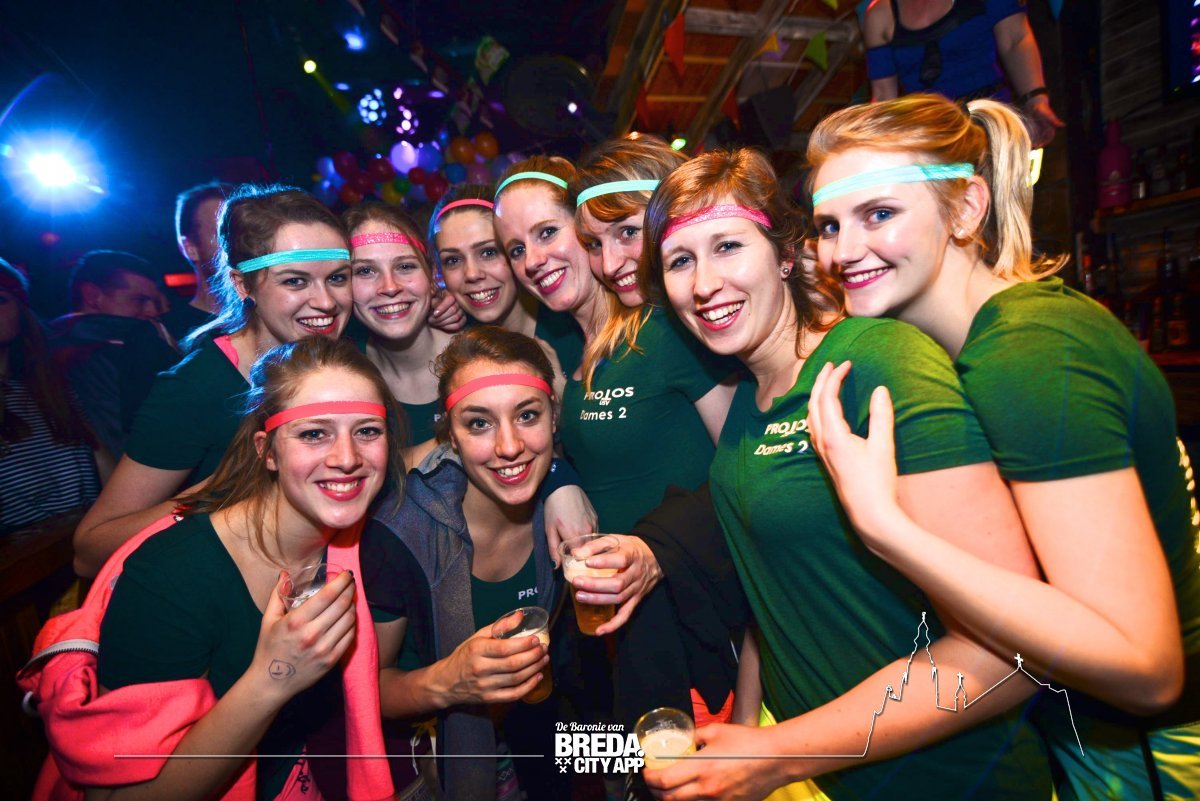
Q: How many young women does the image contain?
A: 9